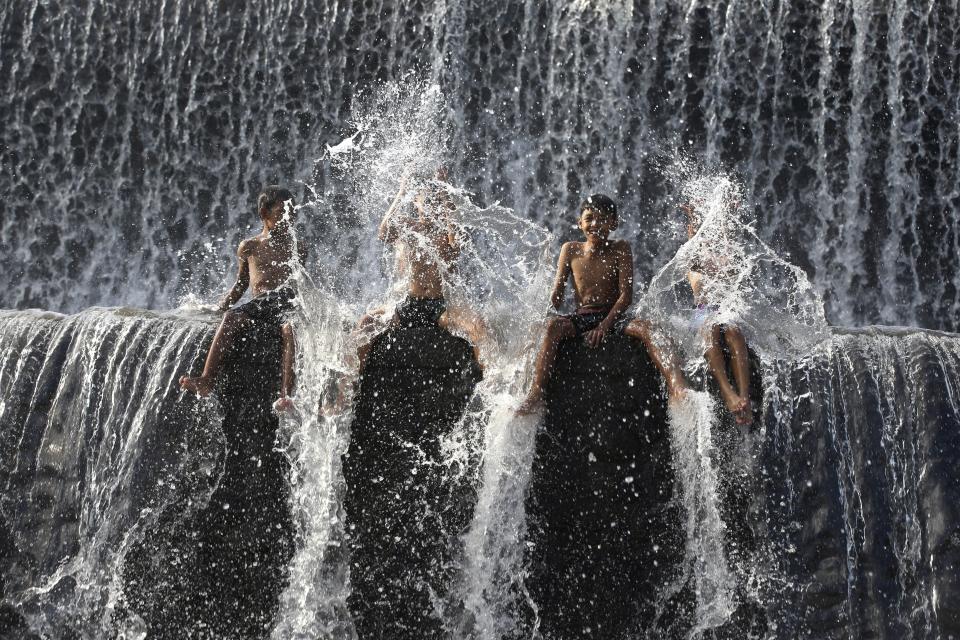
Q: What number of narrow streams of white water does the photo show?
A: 3